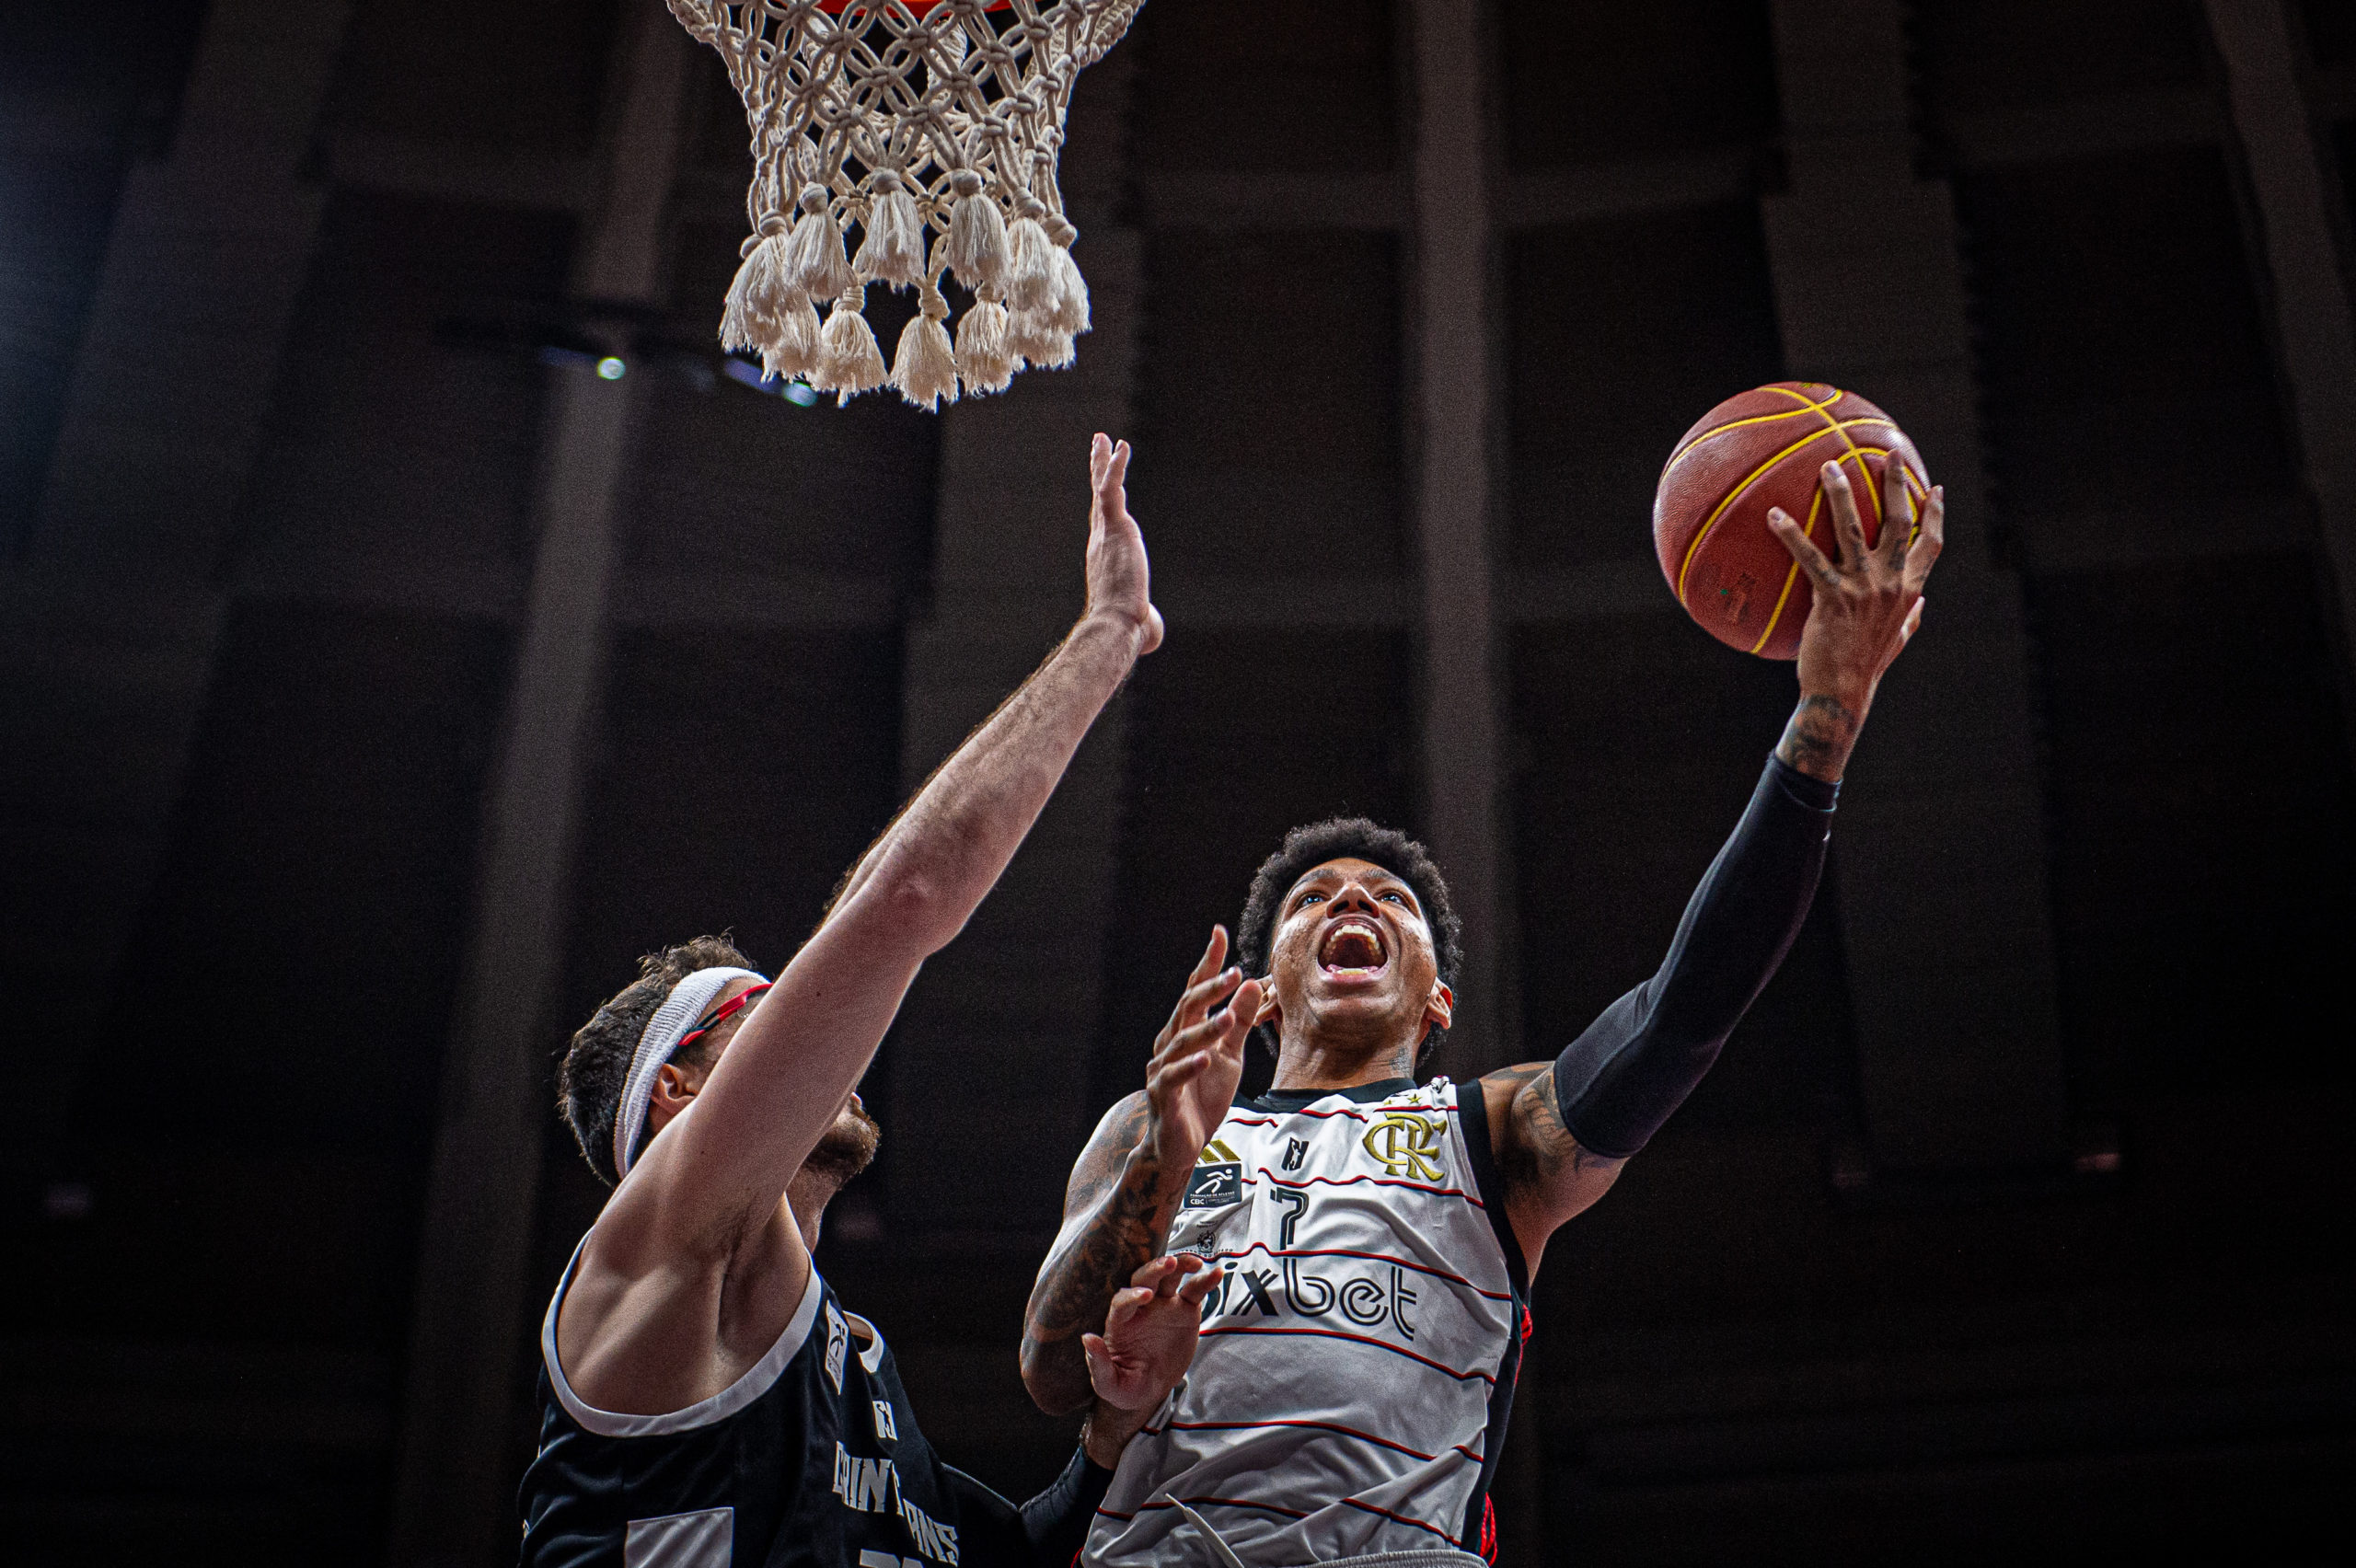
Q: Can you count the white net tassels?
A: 12